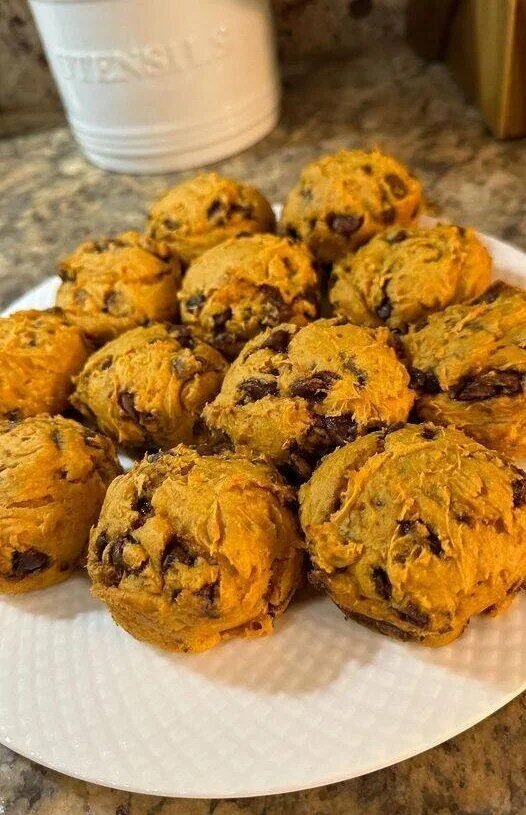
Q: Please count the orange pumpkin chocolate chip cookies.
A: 12